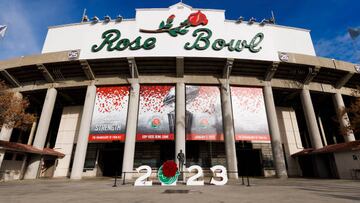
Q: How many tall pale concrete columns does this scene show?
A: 9